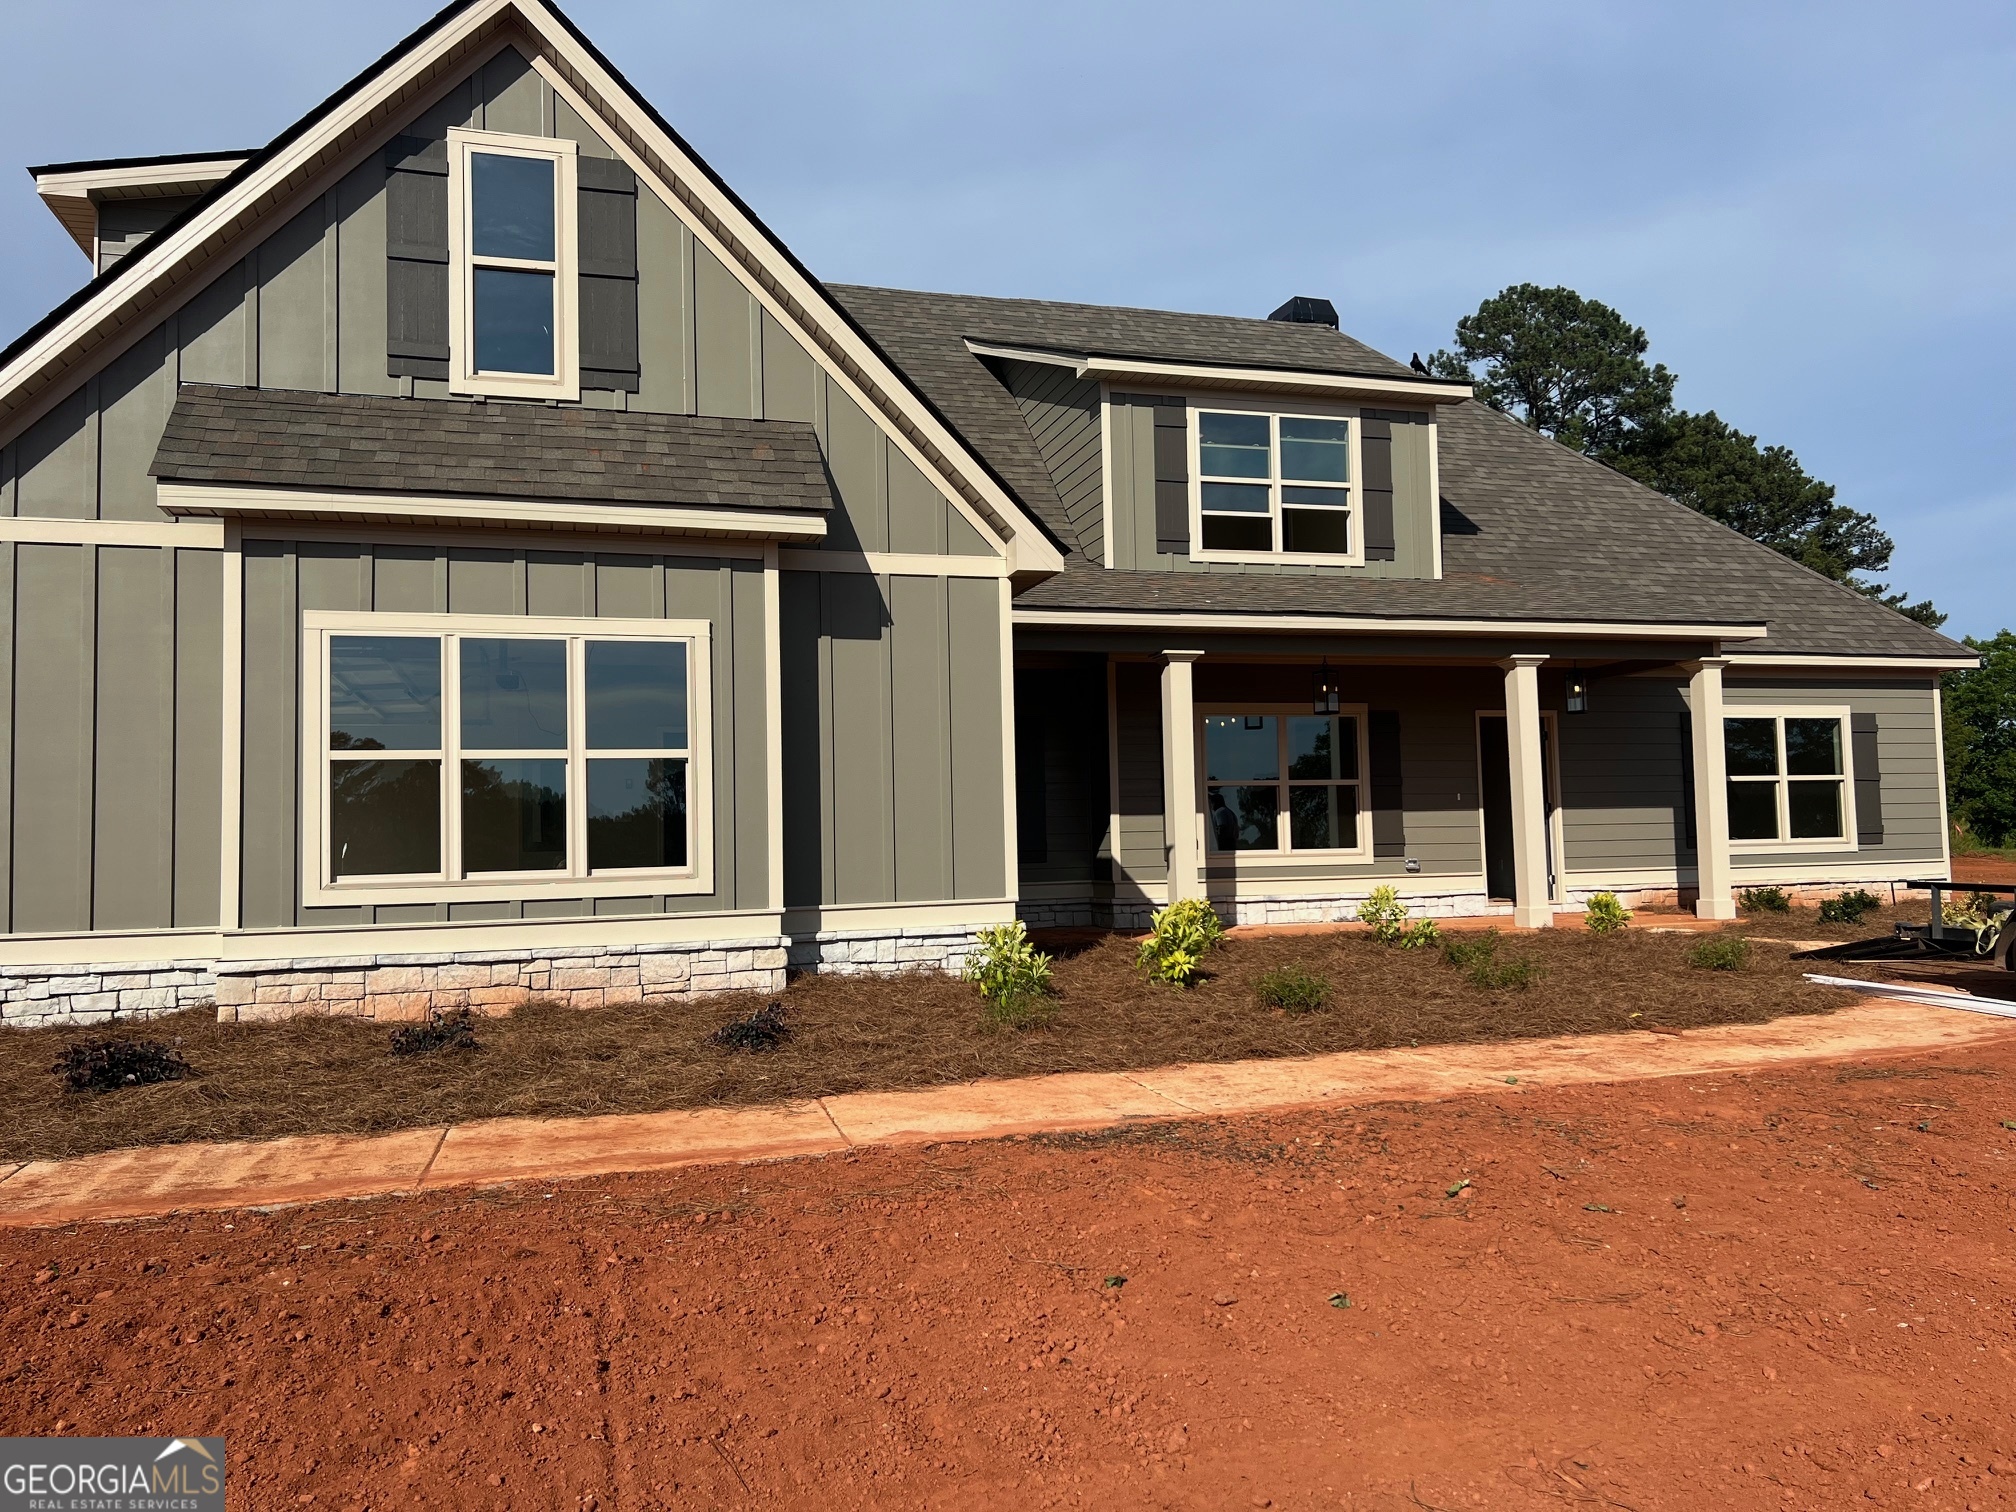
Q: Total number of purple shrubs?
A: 3